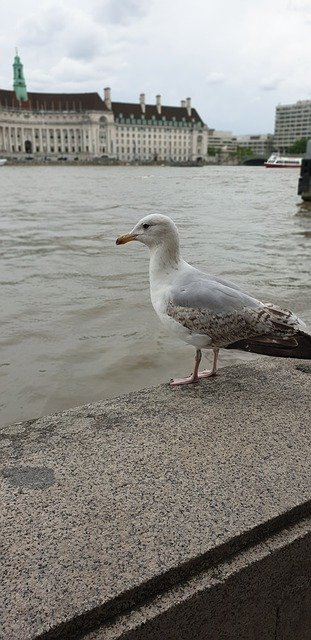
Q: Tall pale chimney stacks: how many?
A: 5